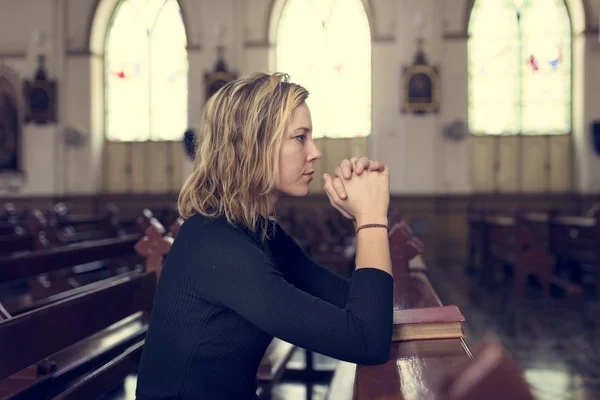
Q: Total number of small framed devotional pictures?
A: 3